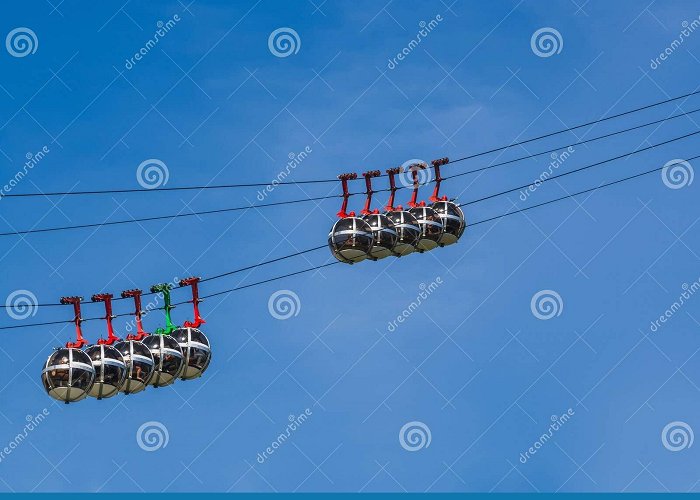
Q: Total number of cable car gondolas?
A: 10